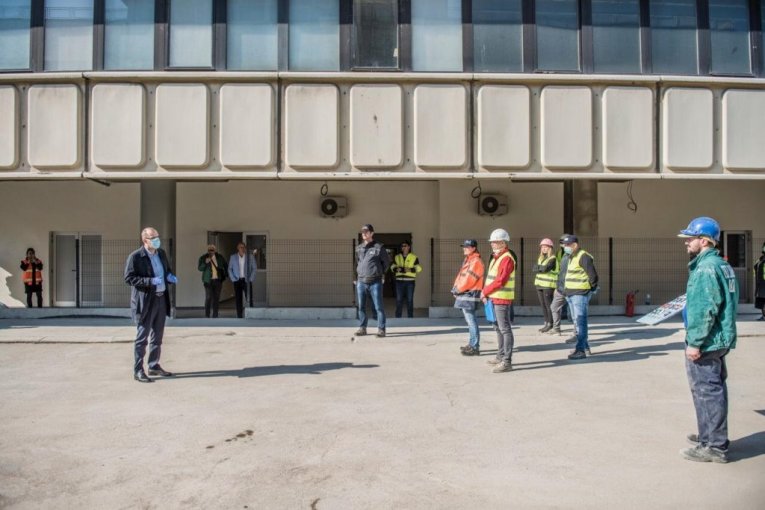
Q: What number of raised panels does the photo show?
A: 13